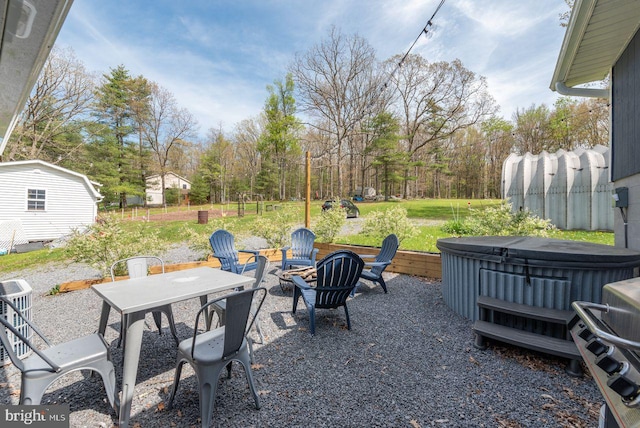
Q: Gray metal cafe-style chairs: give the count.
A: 4